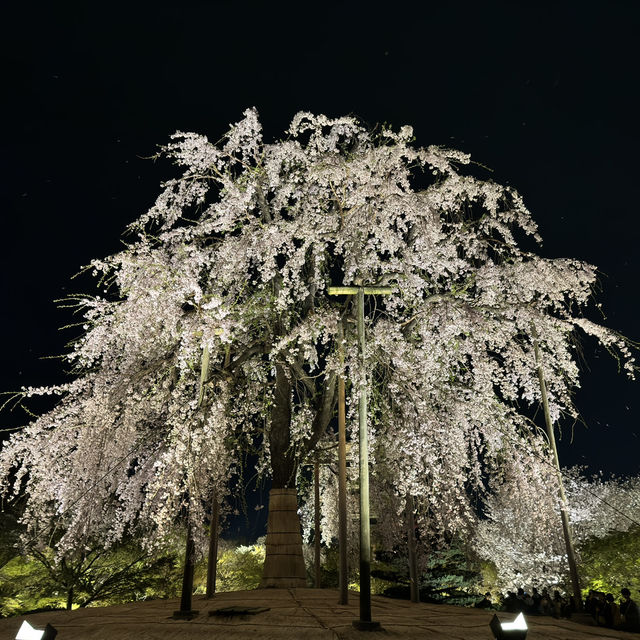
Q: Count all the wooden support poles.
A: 7